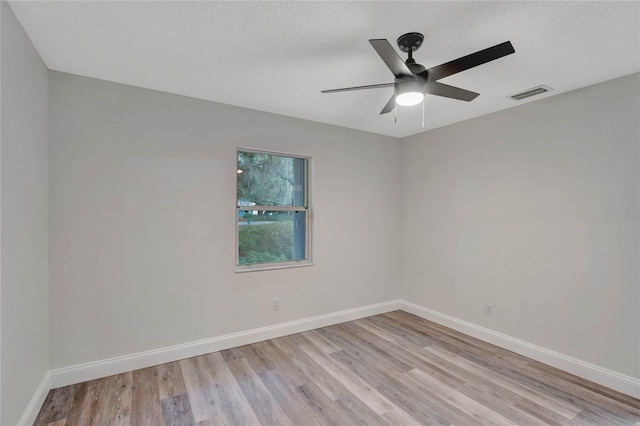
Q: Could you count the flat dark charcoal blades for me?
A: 5